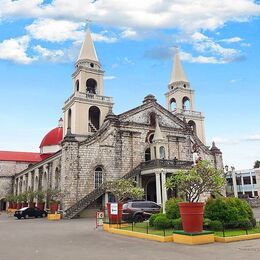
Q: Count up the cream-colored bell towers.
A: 2